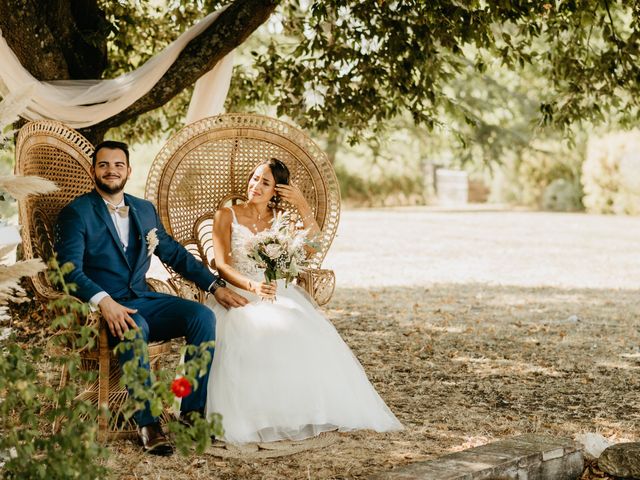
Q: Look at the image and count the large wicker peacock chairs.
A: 2